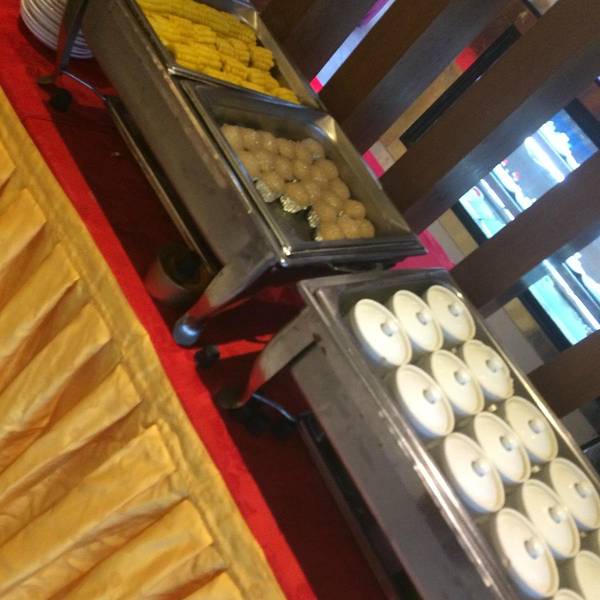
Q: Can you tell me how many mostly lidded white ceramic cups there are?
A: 15